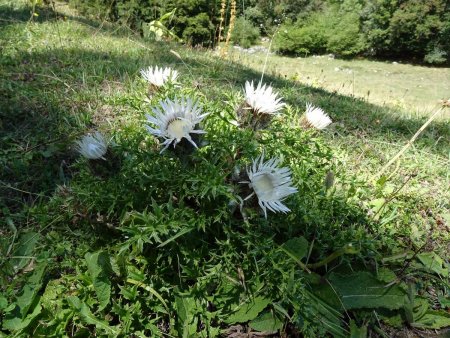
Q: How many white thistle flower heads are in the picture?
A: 6